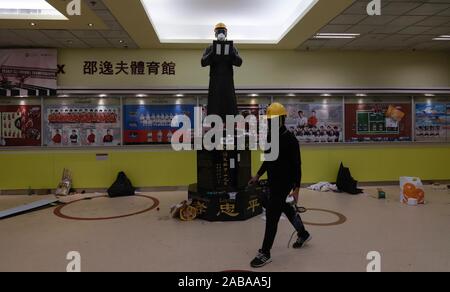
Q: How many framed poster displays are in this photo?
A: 7